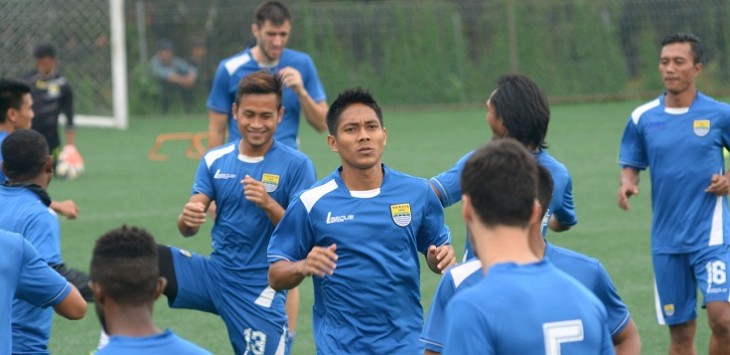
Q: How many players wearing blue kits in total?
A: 11